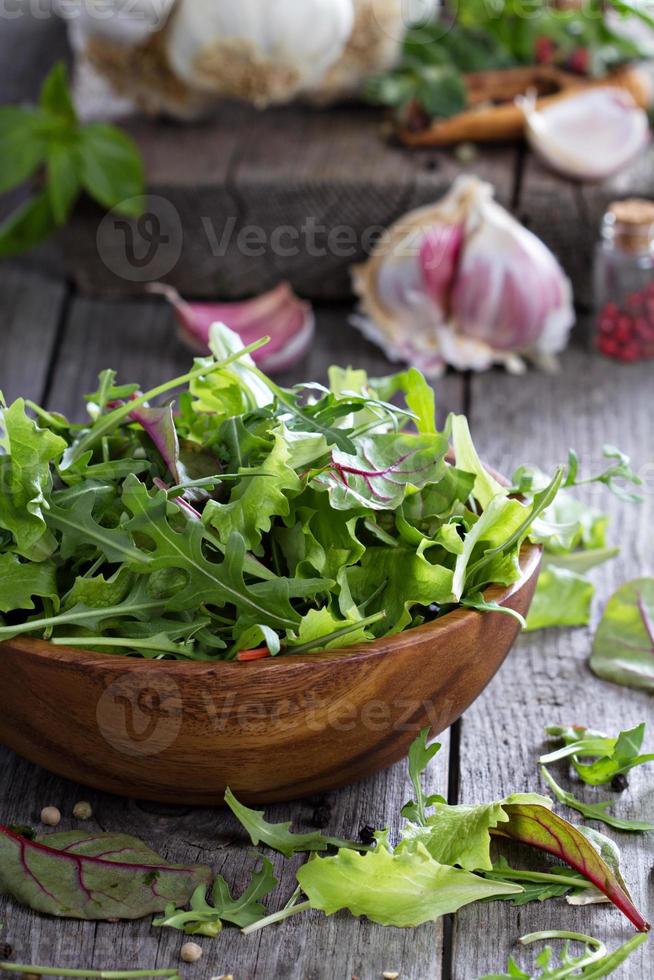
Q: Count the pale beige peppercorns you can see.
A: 3